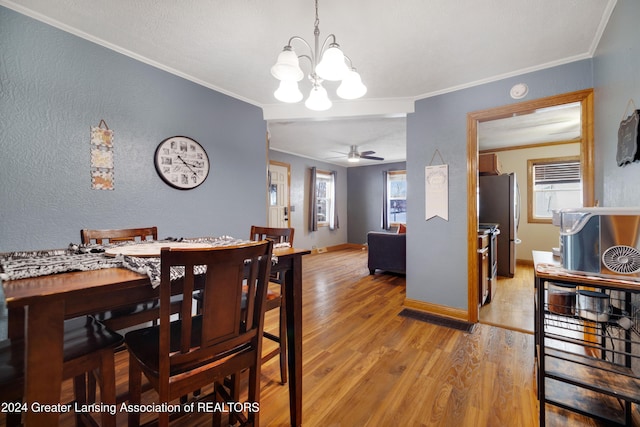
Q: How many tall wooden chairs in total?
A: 4